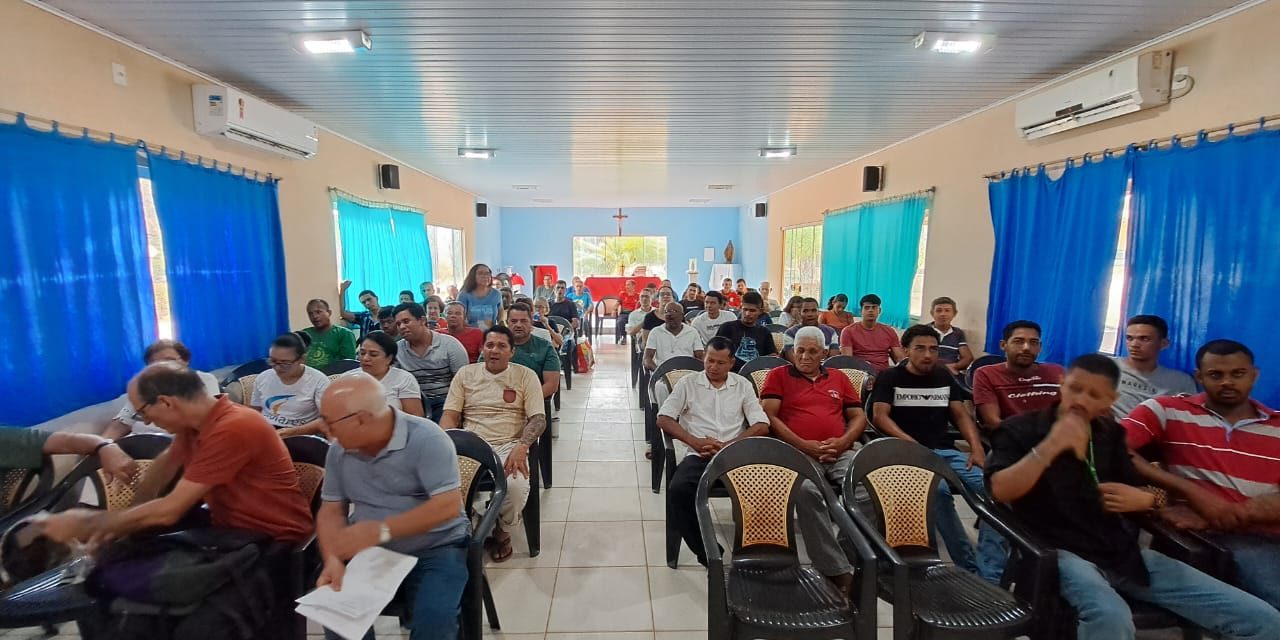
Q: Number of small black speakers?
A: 4